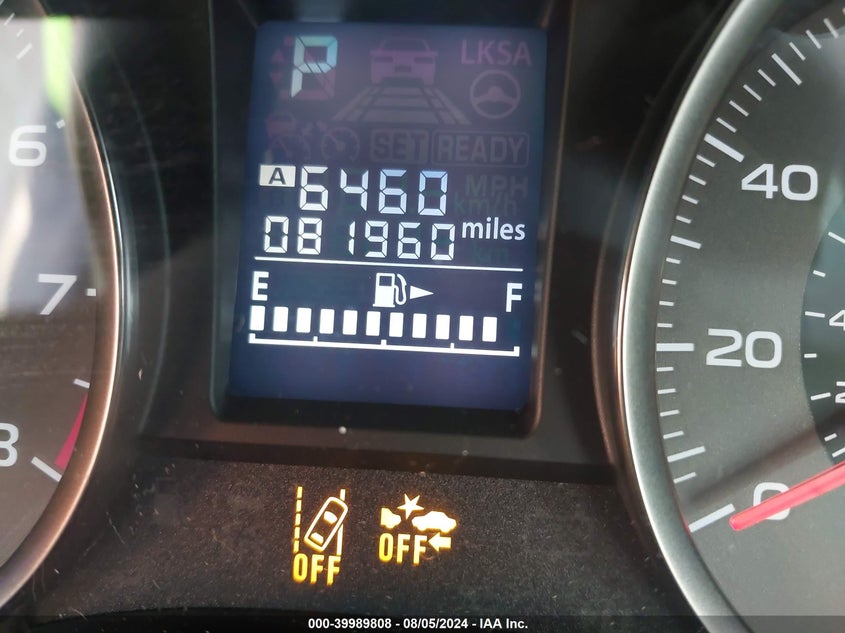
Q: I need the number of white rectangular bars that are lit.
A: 11